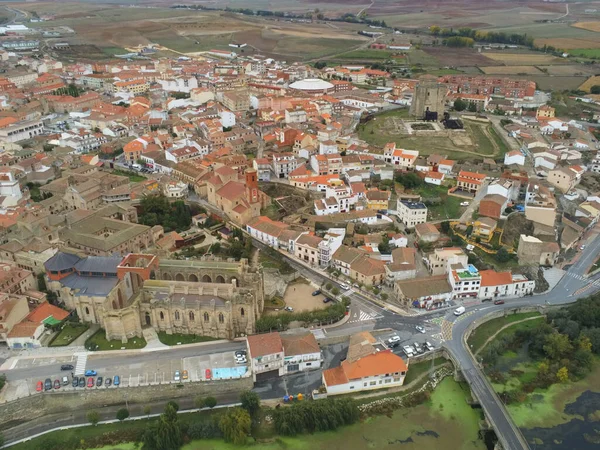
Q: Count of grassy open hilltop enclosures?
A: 1